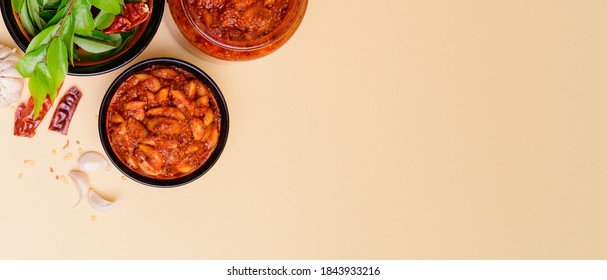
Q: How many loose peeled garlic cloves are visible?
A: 3